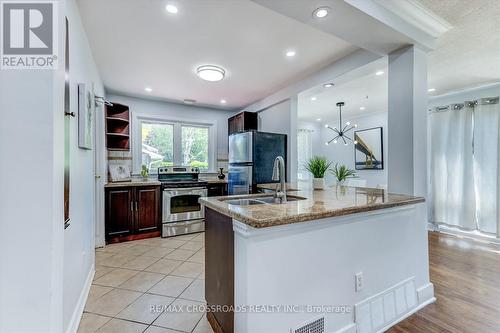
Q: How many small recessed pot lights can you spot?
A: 11